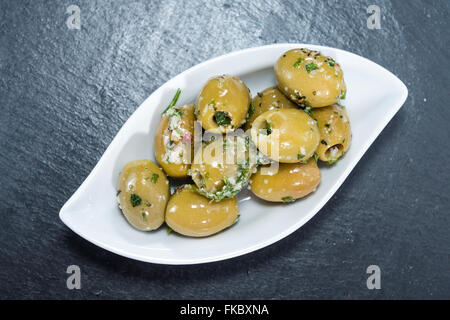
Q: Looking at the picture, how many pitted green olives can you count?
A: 10